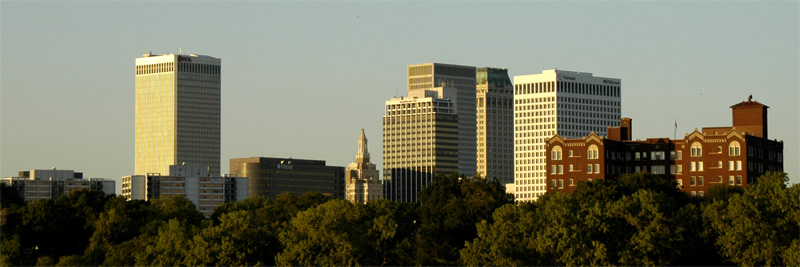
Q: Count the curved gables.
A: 4